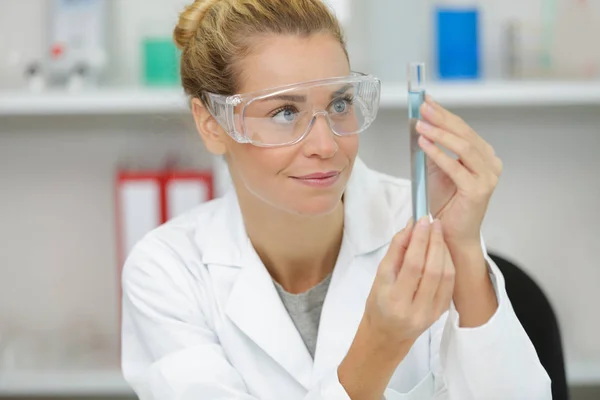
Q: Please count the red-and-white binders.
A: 2